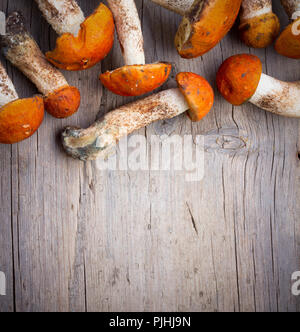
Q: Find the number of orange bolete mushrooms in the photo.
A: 9